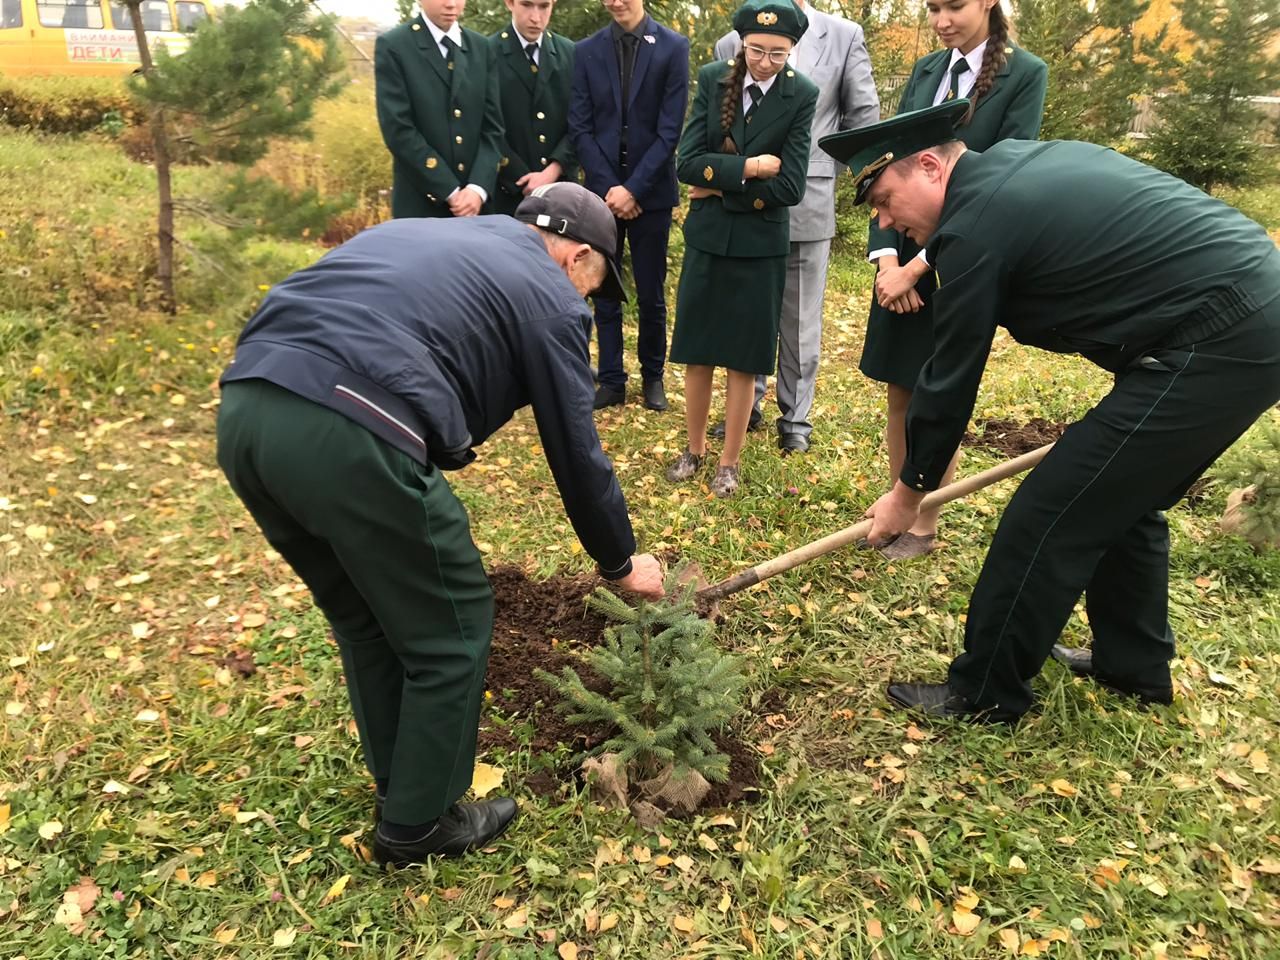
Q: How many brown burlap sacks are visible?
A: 2